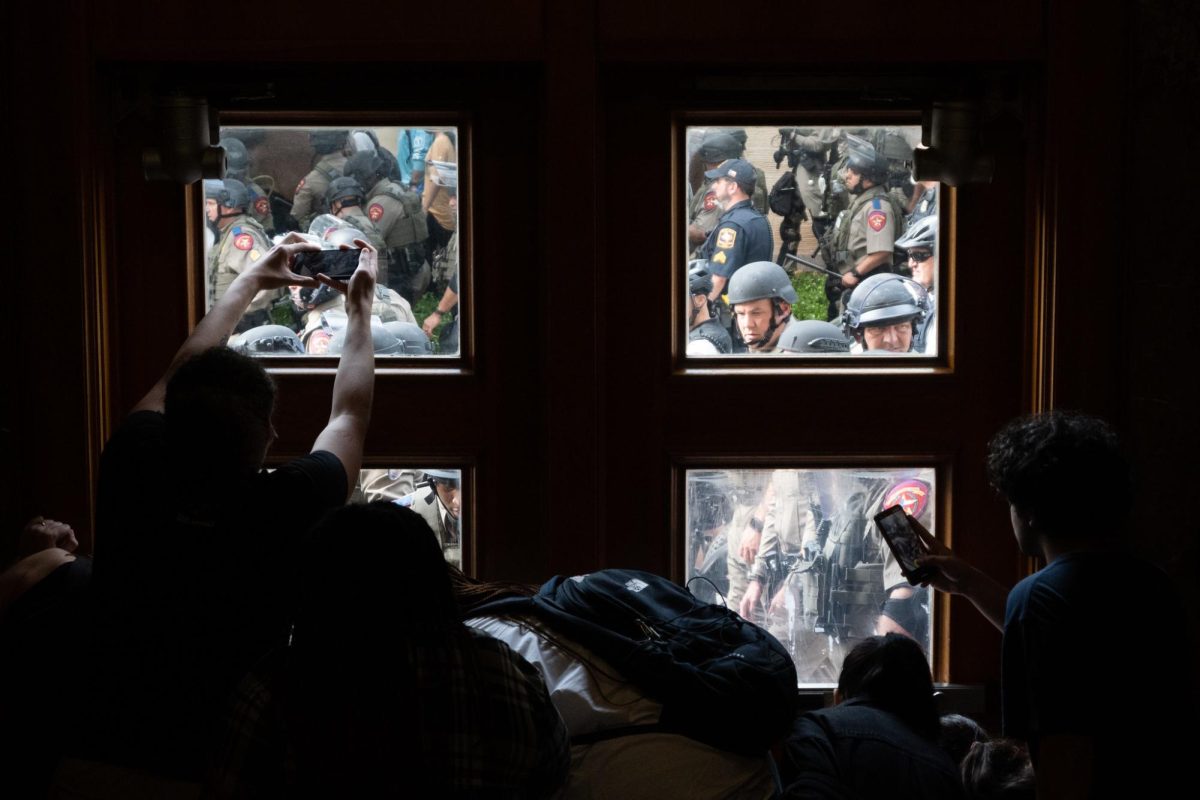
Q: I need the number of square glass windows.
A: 4